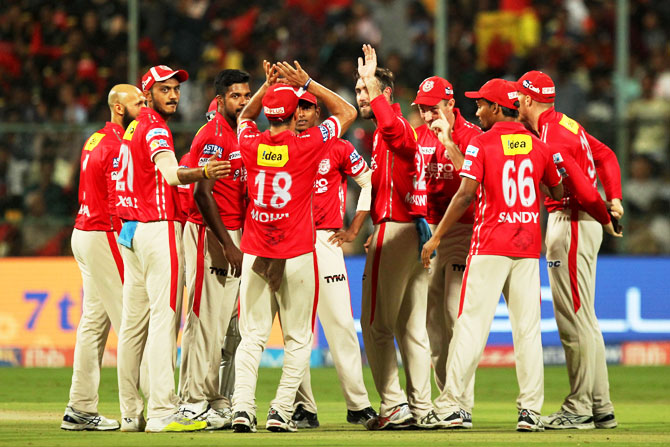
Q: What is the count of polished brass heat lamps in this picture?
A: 0